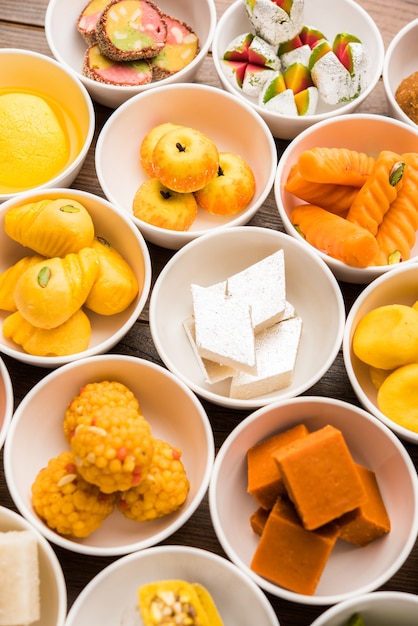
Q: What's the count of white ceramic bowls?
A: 15